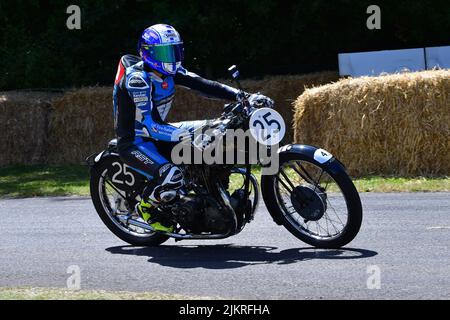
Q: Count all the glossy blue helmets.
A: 1